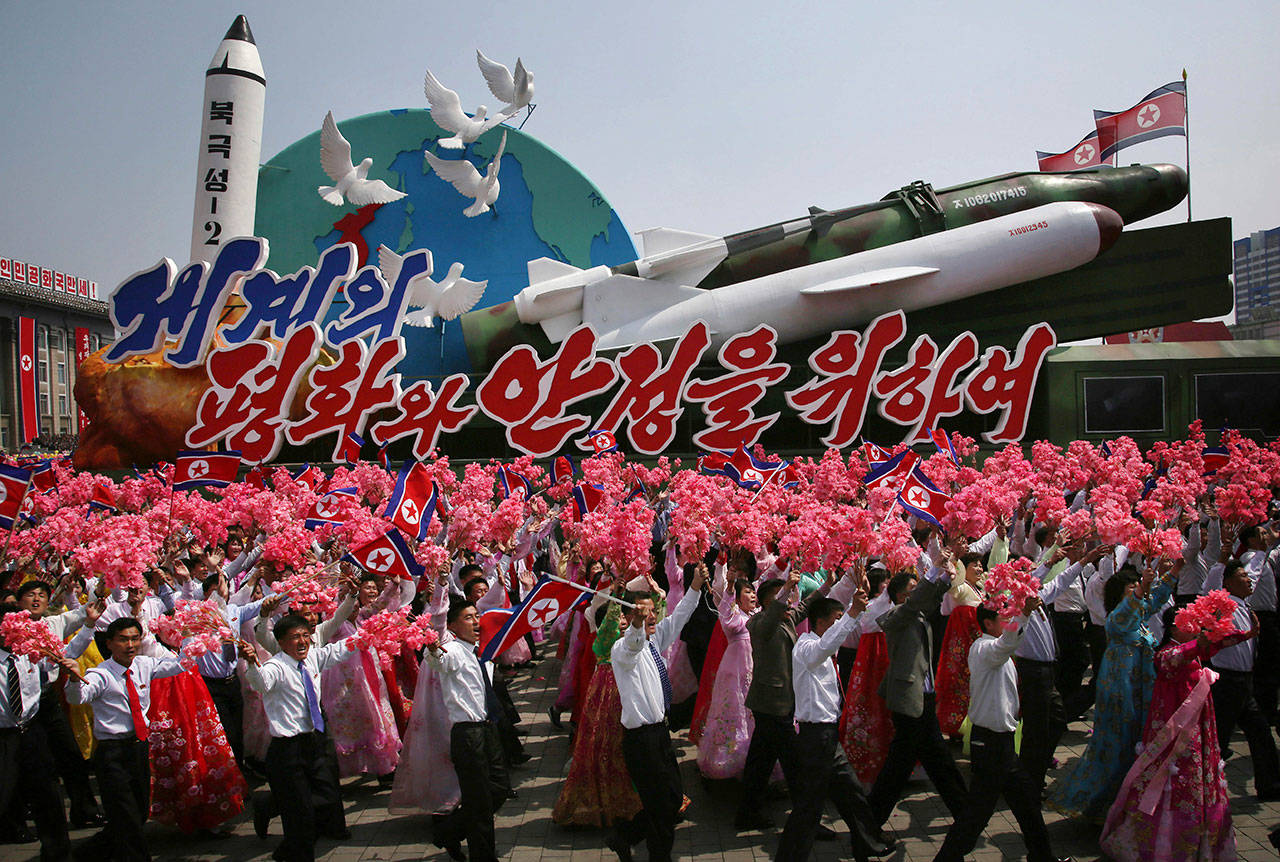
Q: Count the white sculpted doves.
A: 5